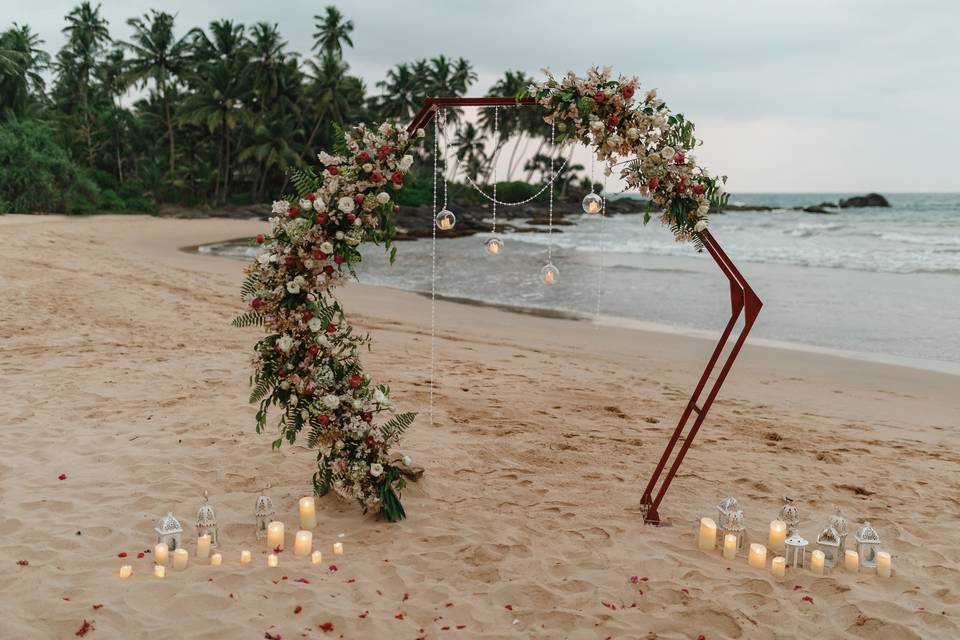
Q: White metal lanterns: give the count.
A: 10